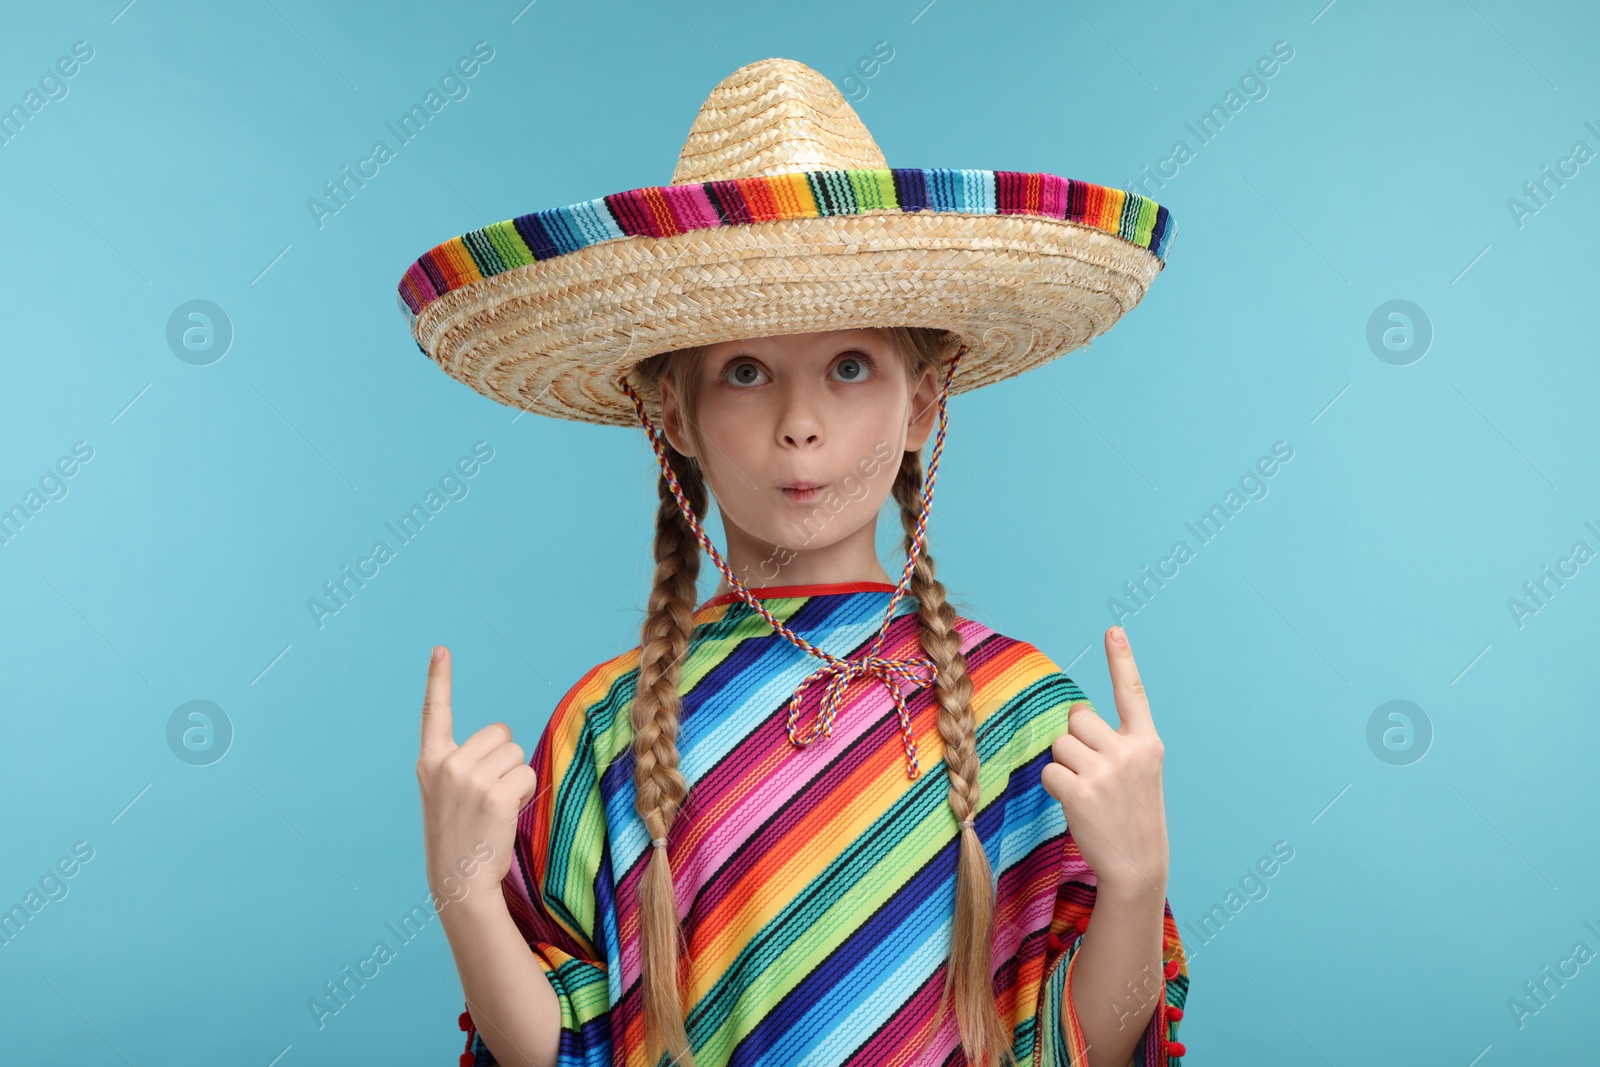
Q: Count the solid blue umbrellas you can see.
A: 0